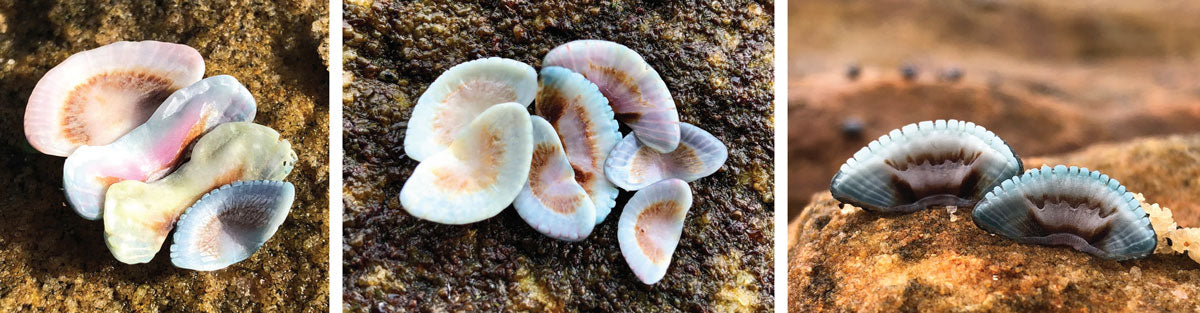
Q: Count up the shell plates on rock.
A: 13